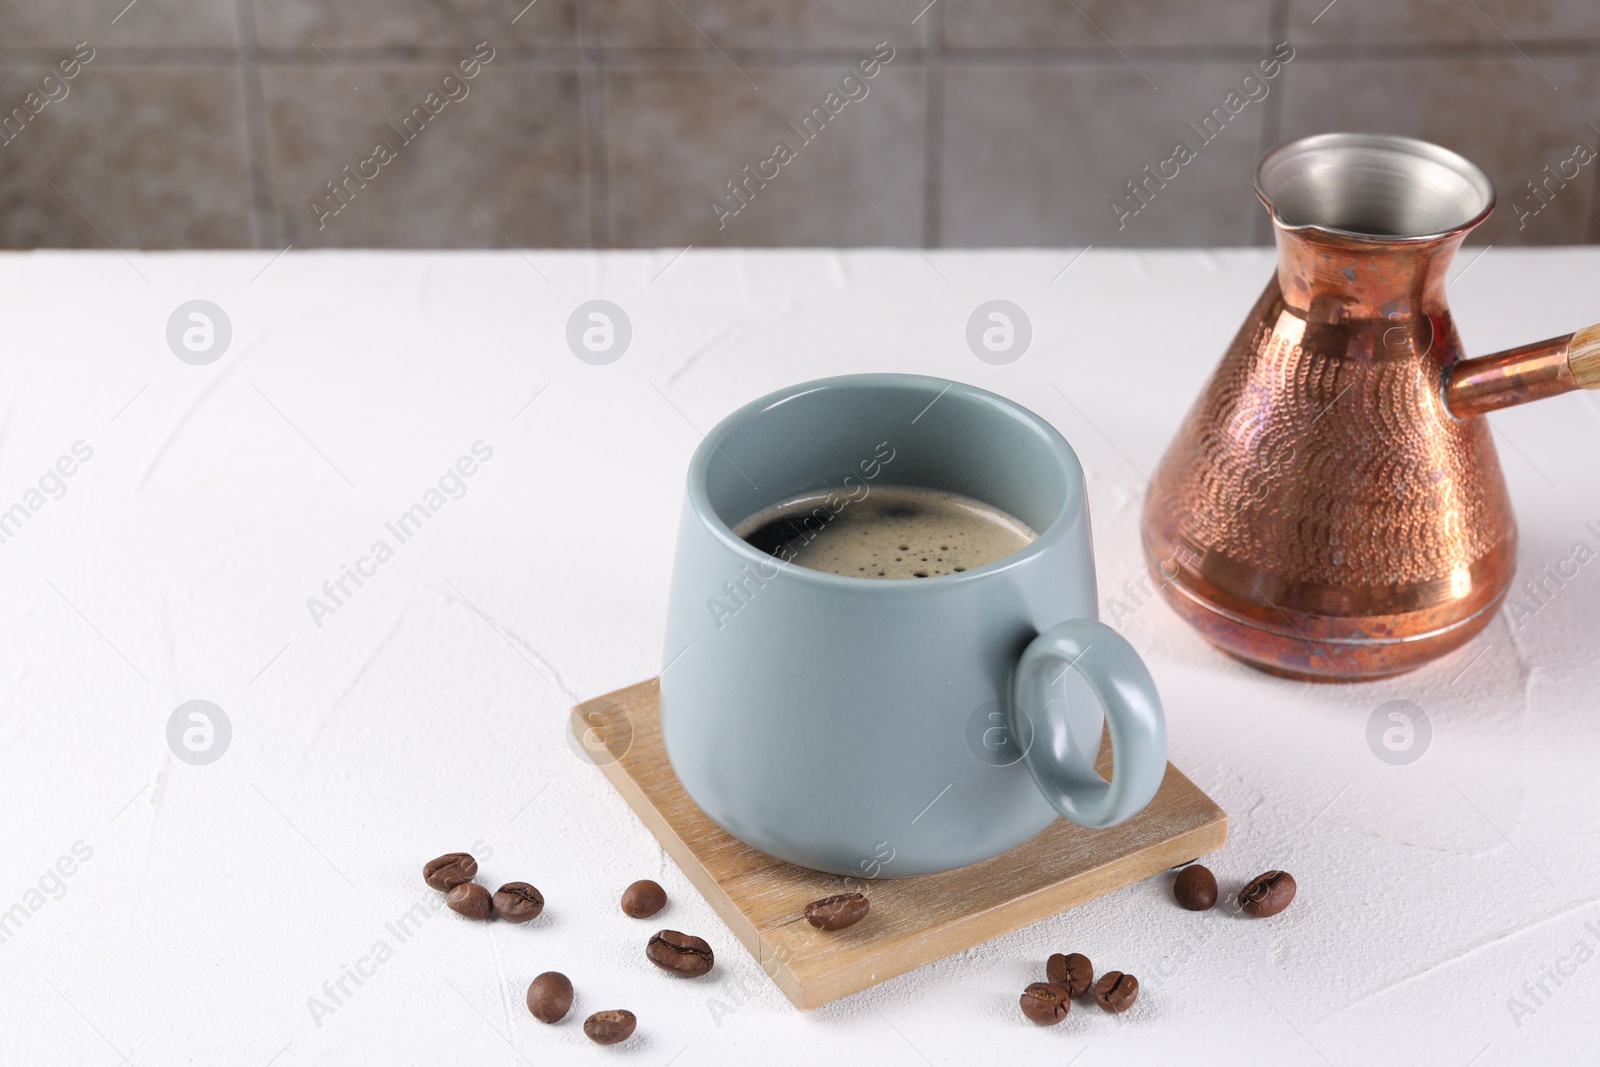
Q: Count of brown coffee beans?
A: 13